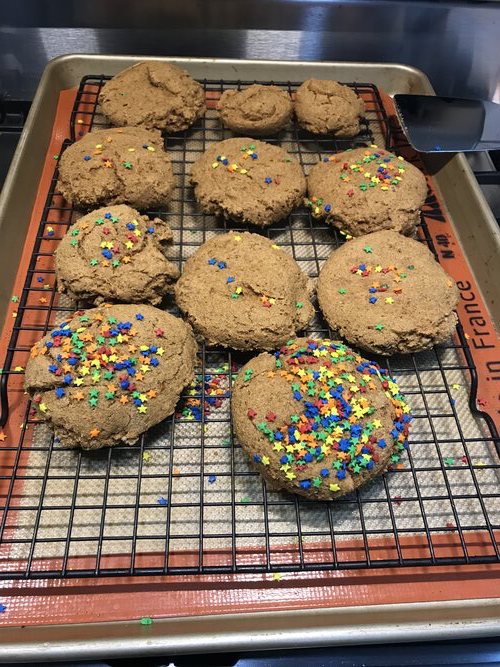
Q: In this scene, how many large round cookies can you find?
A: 9